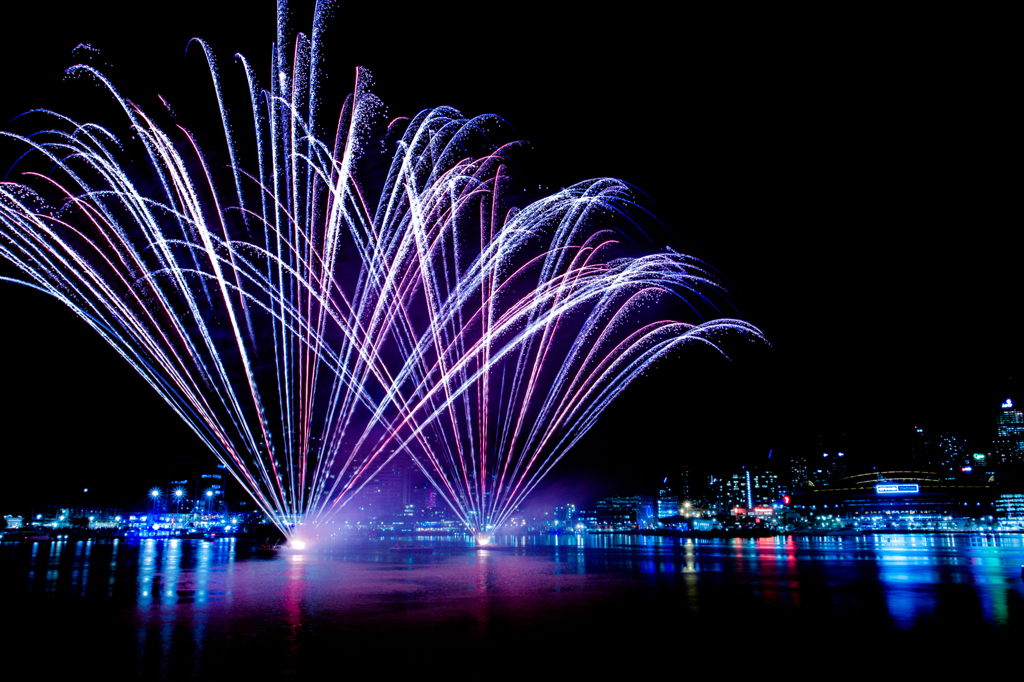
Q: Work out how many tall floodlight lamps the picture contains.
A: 3